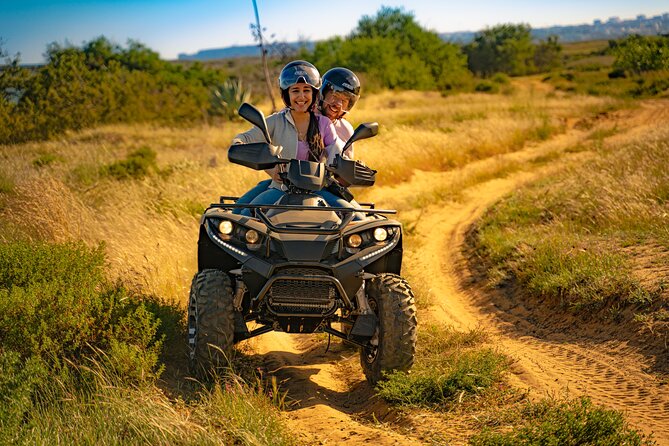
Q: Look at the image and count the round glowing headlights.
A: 4